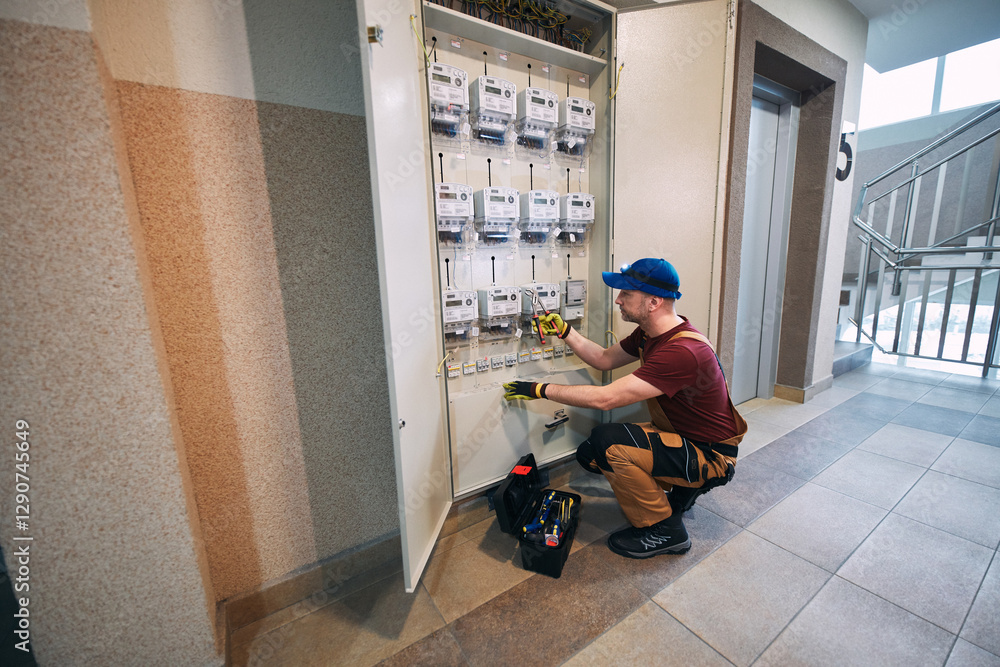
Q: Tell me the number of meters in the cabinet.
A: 12